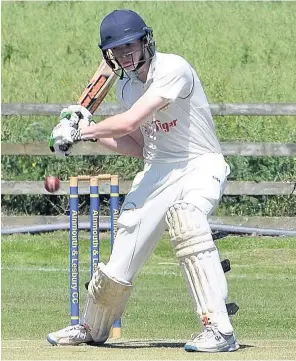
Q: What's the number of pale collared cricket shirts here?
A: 1